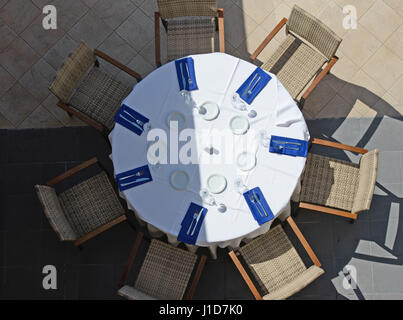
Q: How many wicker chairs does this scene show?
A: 7